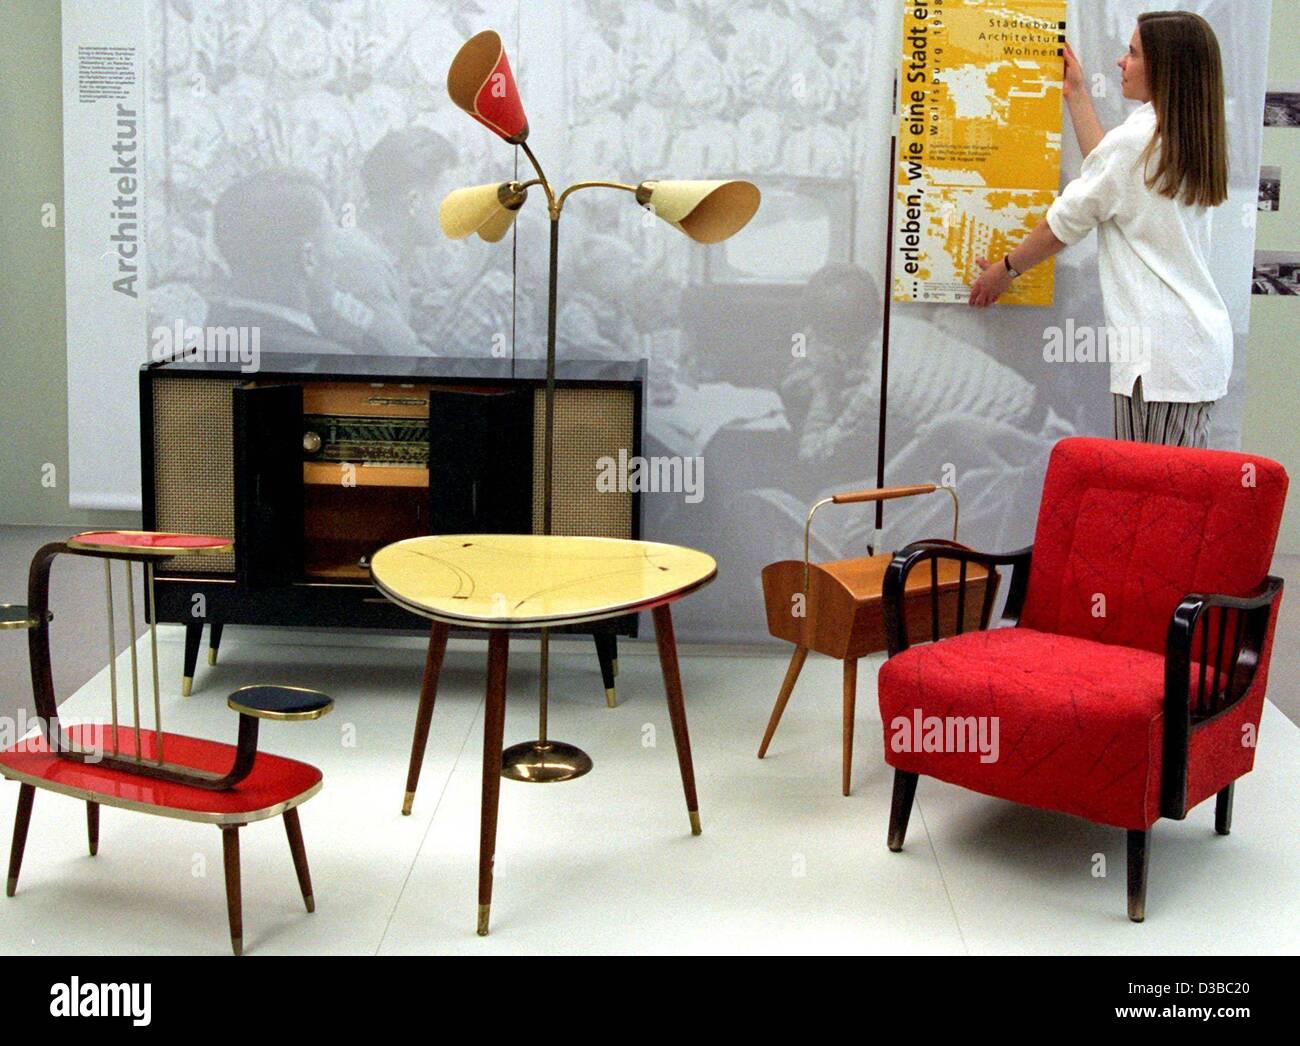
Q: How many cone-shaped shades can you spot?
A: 3